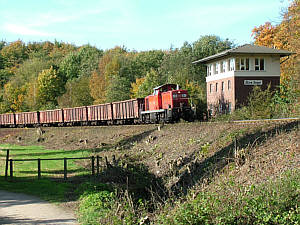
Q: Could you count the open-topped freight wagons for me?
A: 6